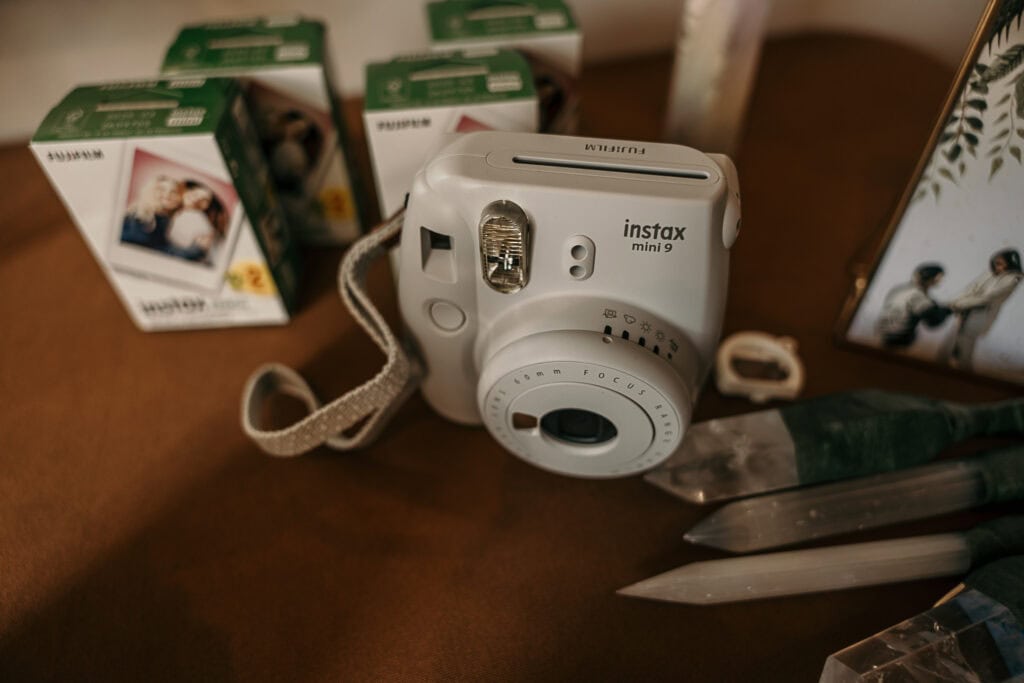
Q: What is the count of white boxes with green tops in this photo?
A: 4